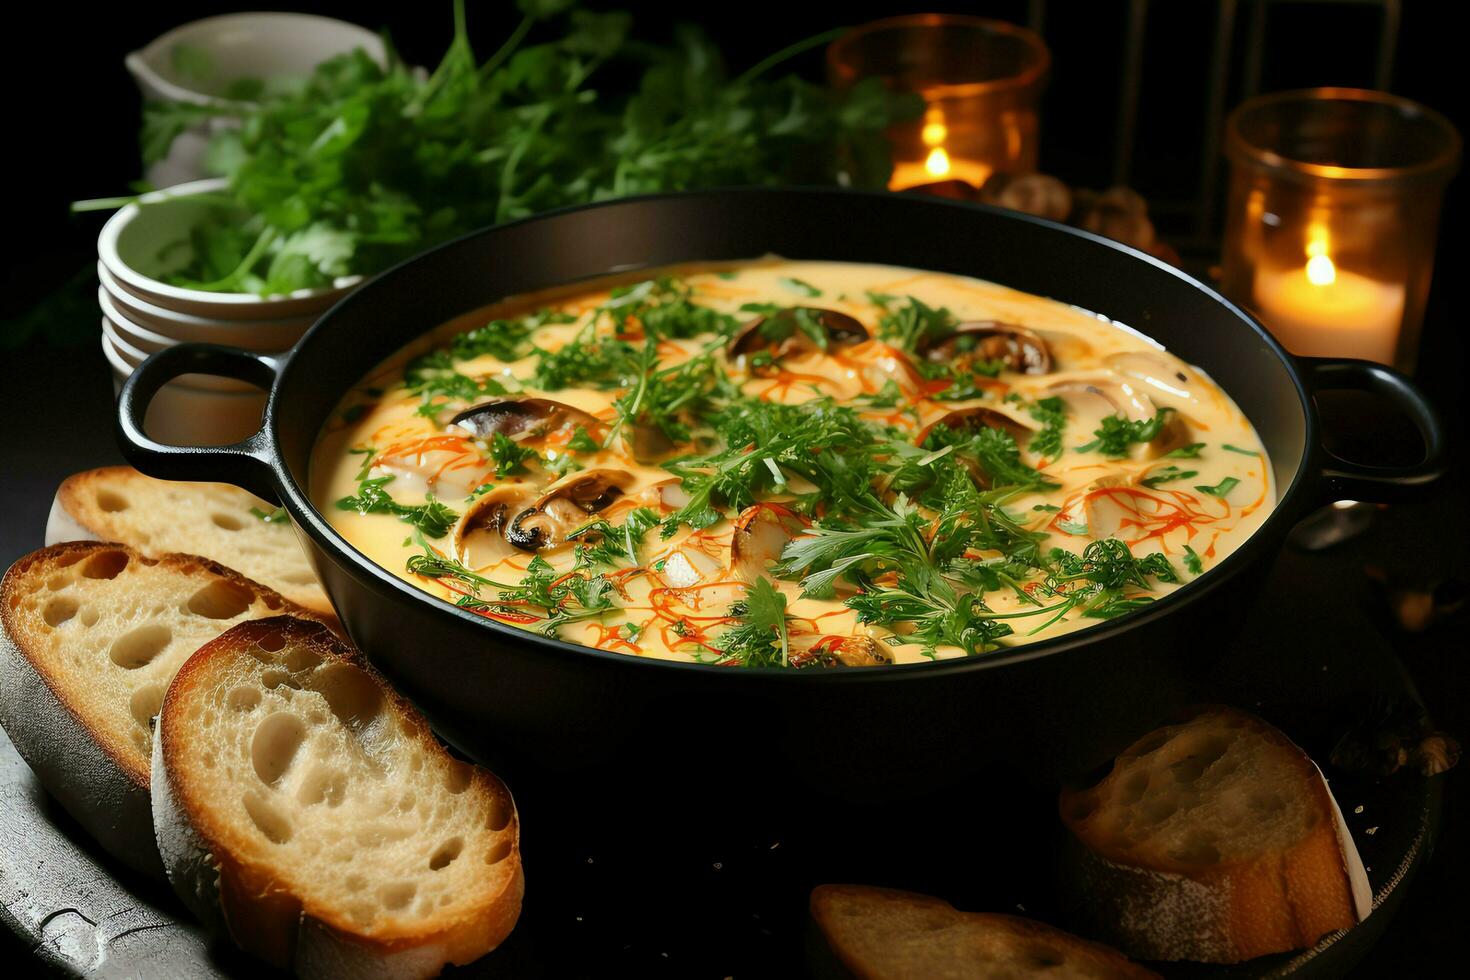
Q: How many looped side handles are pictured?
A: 2